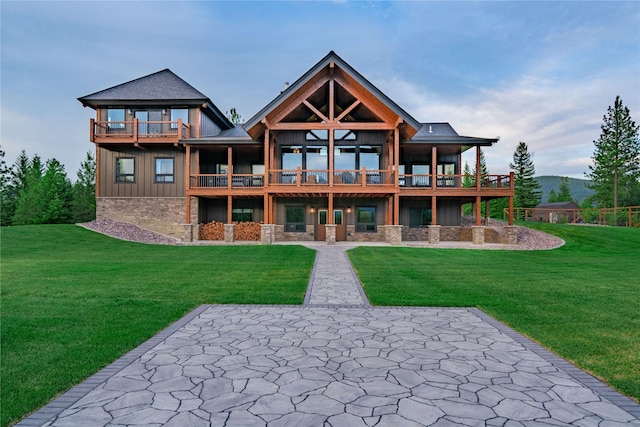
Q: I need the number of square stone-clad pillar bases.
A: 8